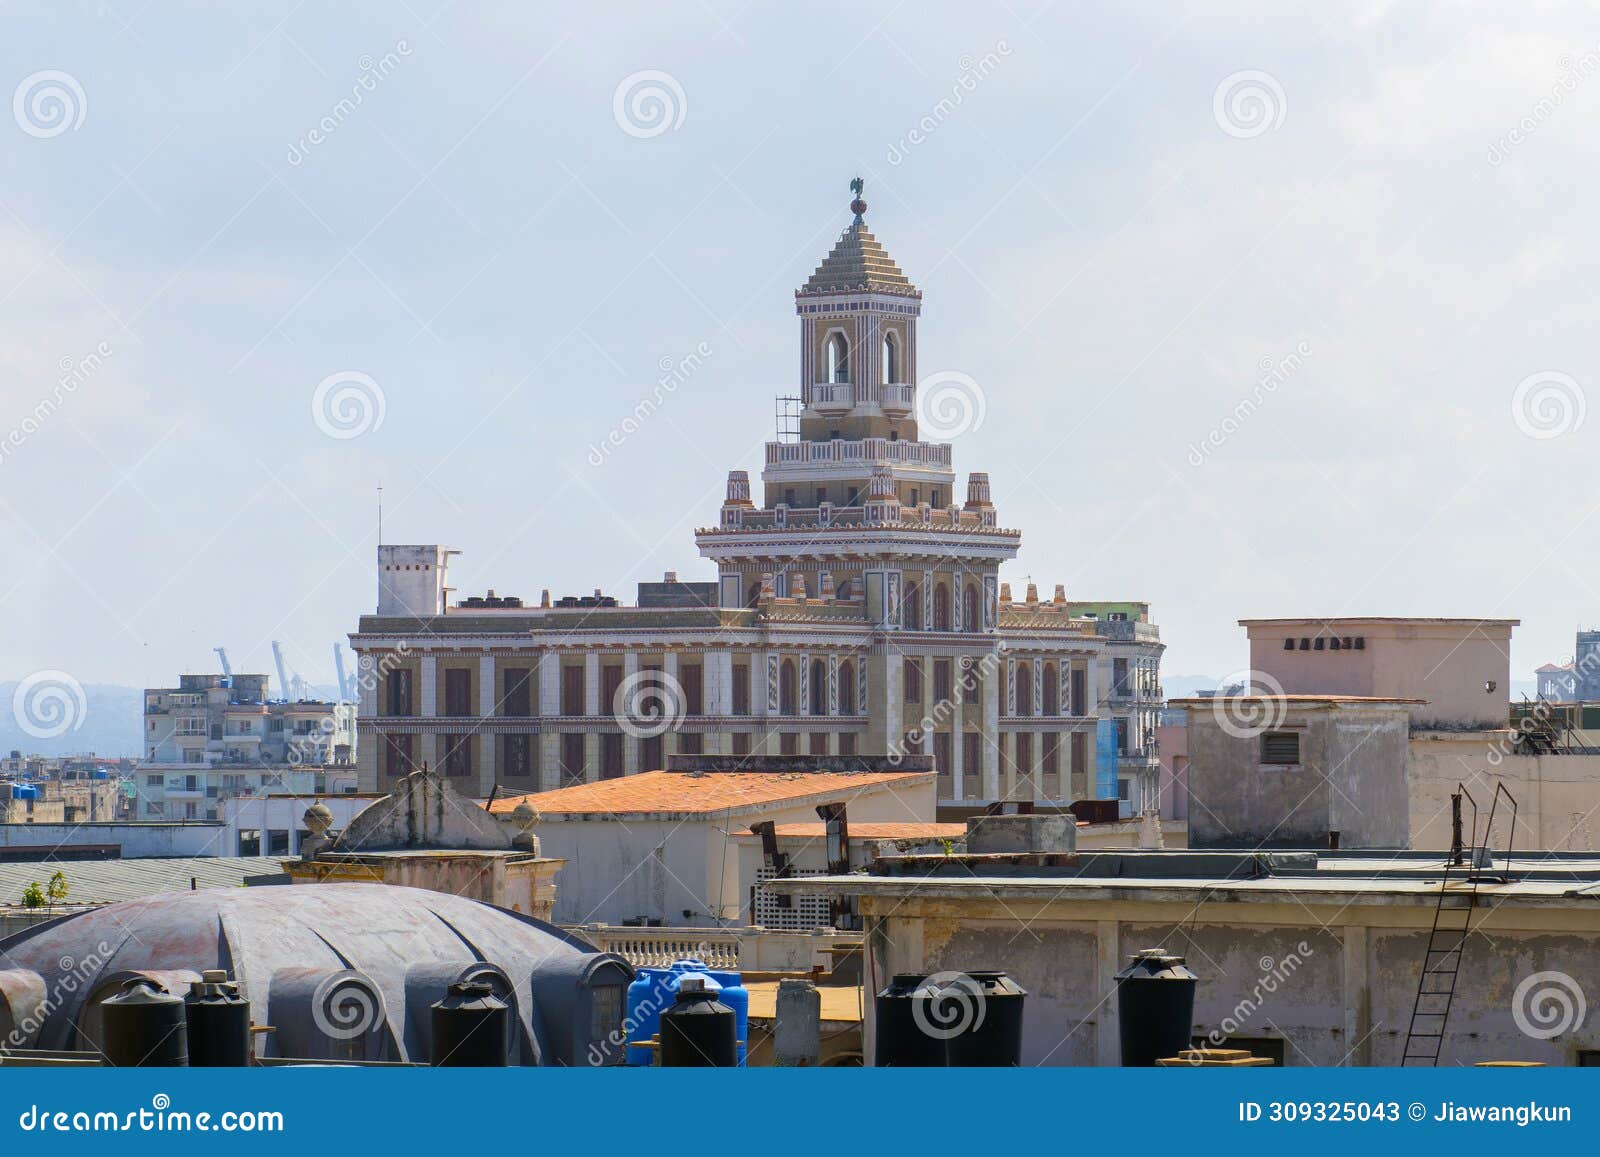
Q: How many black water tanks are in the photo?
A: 7